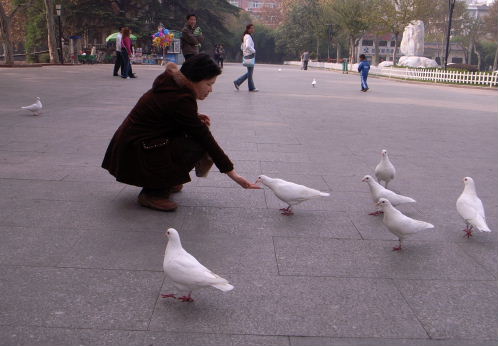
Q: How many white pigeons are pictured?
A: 8